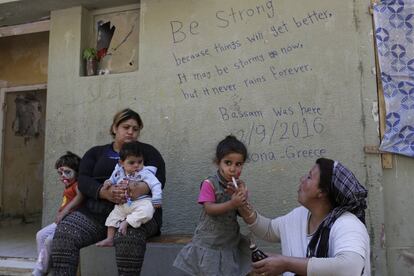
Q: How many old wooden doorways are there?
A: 1